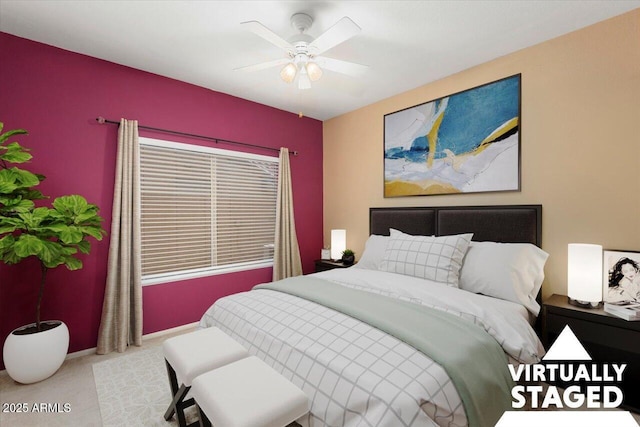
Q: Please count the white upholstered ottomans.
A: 2